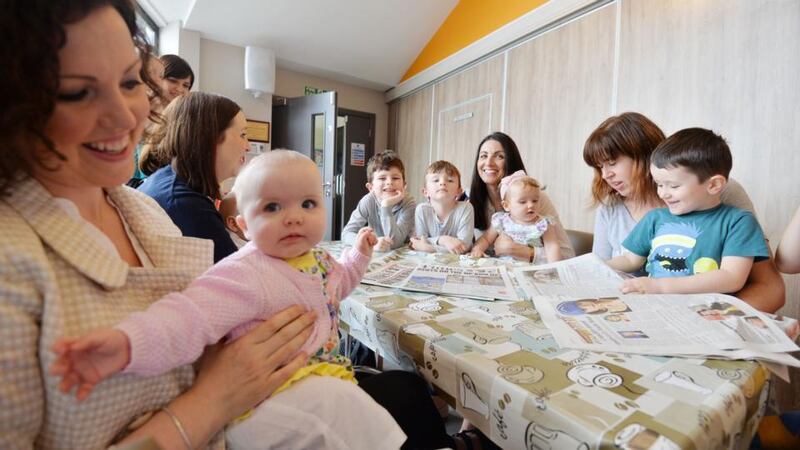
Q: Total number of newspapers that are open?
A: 2